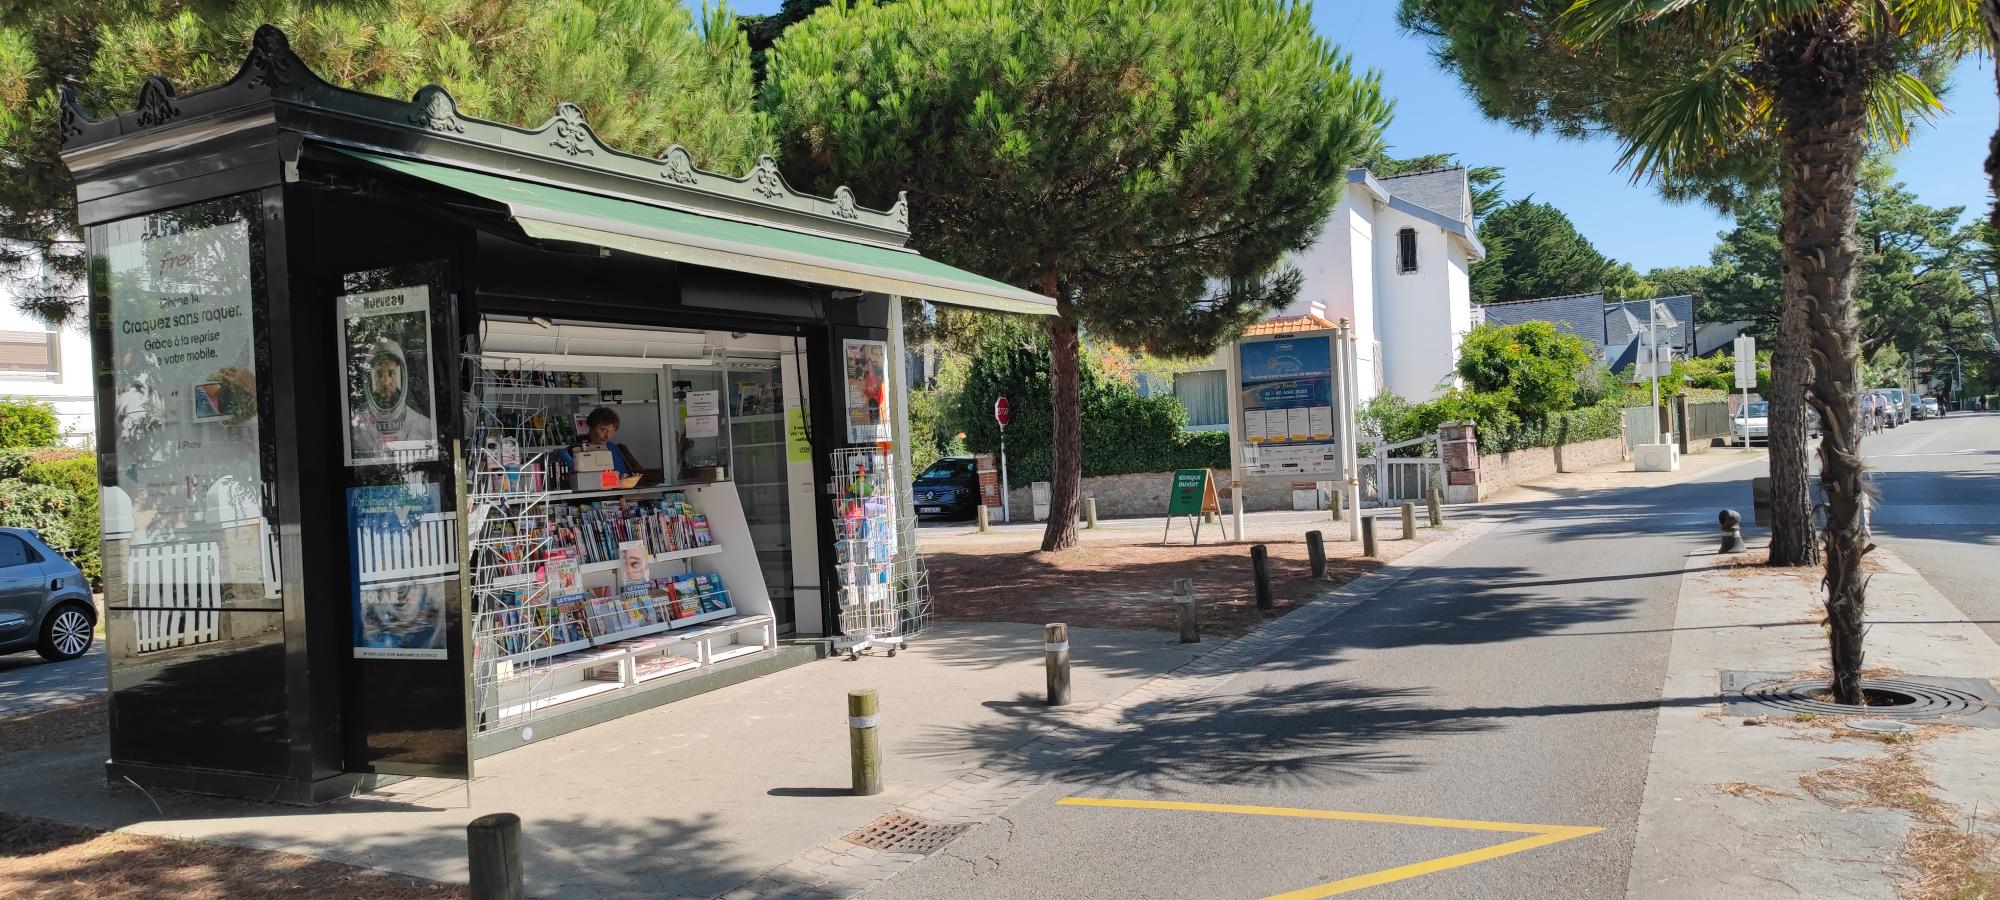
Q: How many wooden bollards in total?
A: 13